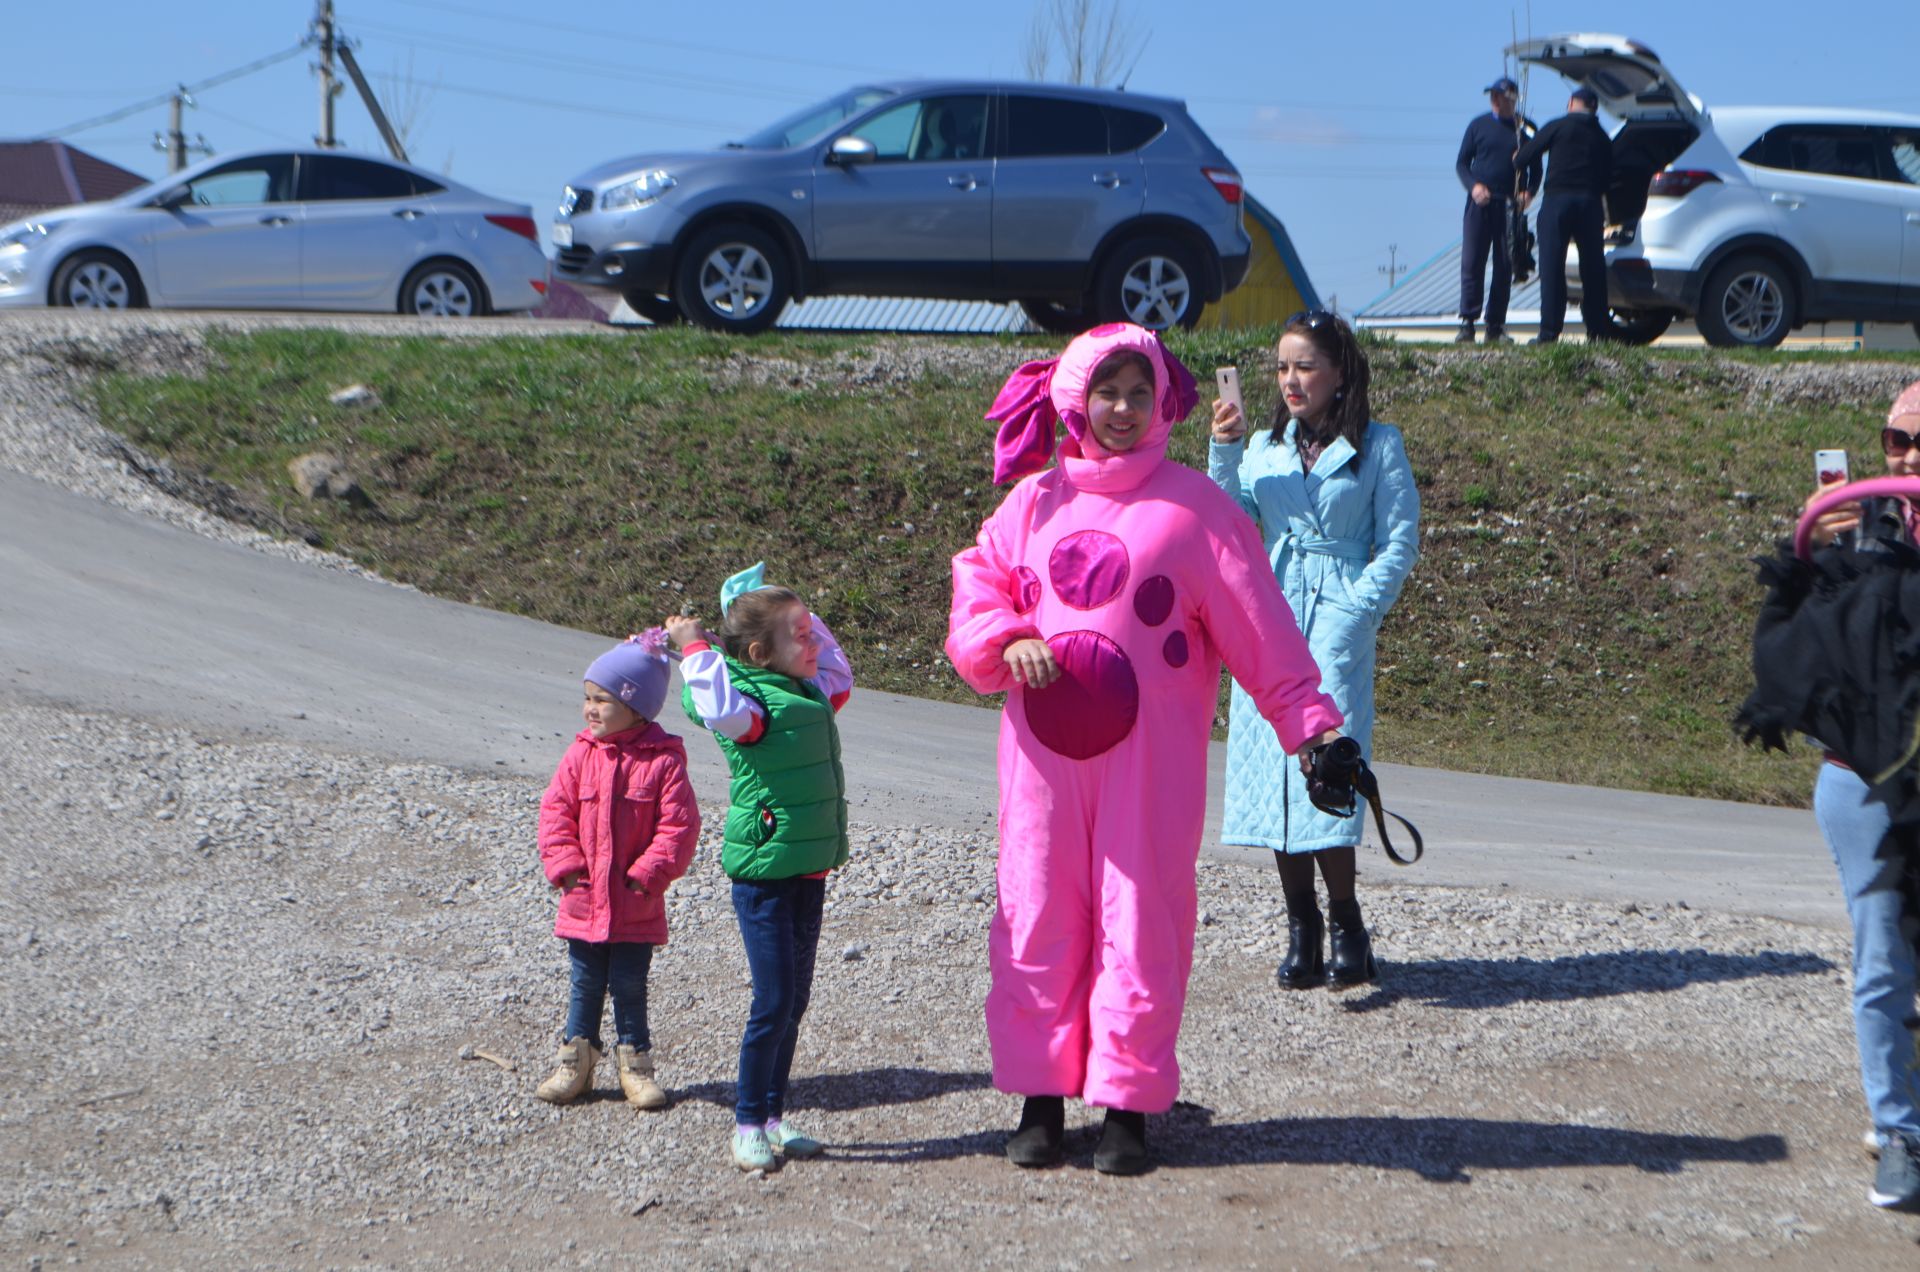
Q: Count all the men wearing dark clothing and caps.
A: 2